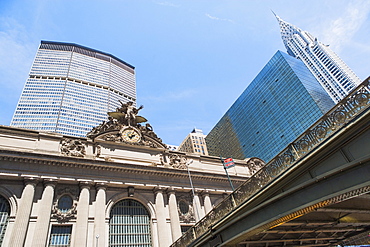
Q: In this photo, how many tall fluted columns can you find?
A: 8